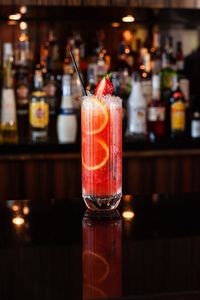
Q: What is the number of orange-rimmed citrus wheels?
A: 2